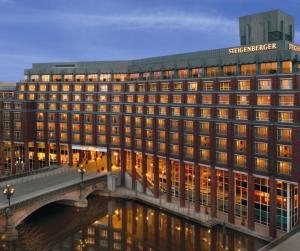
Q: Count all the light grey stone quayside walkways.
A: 1